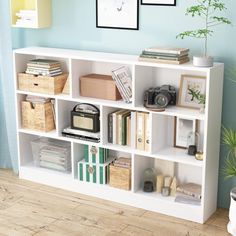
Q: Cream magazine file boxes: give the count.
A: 2